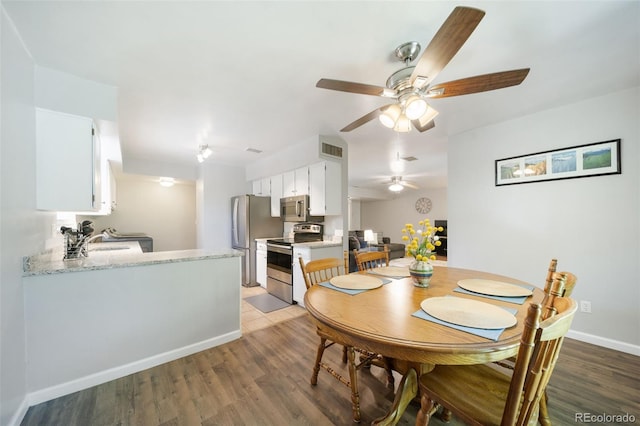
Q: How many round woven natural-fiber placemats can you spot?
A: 4